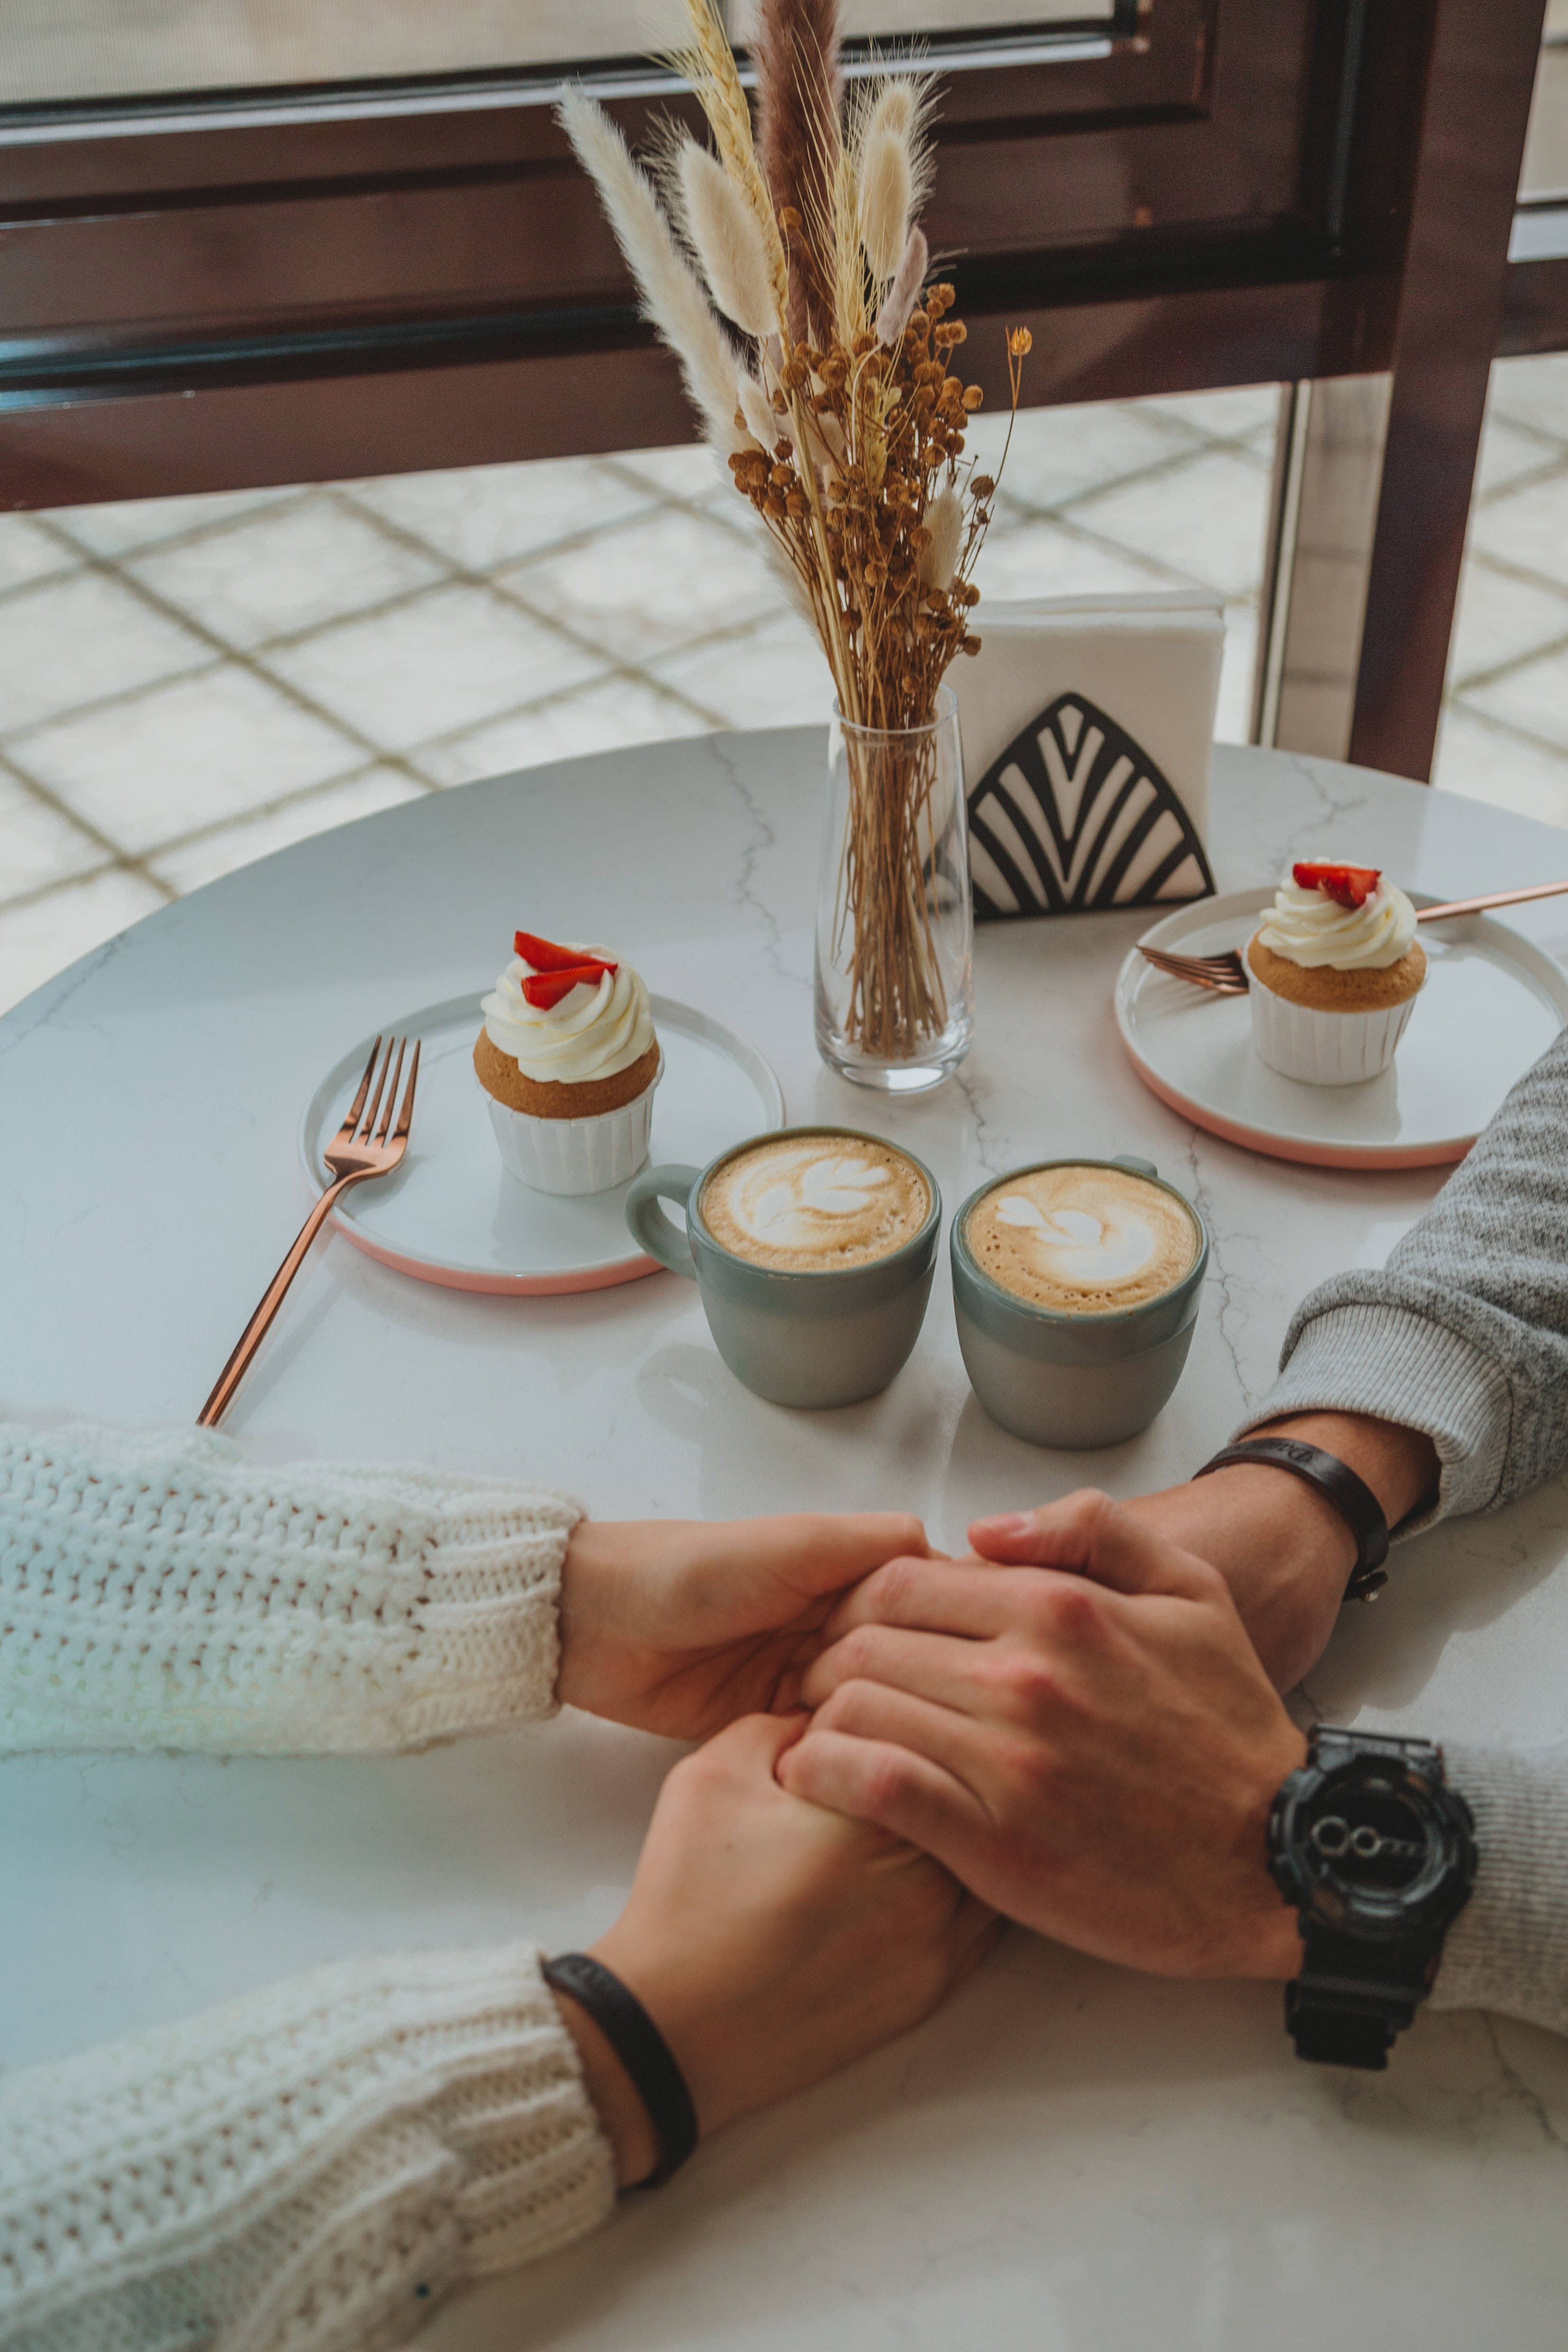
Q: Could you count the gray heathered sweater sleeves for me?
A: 2